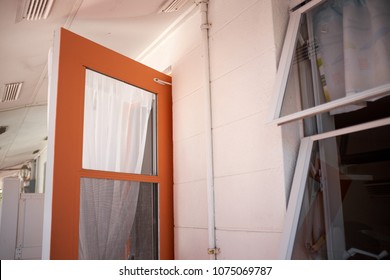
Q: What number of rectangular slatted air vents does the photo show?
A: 3